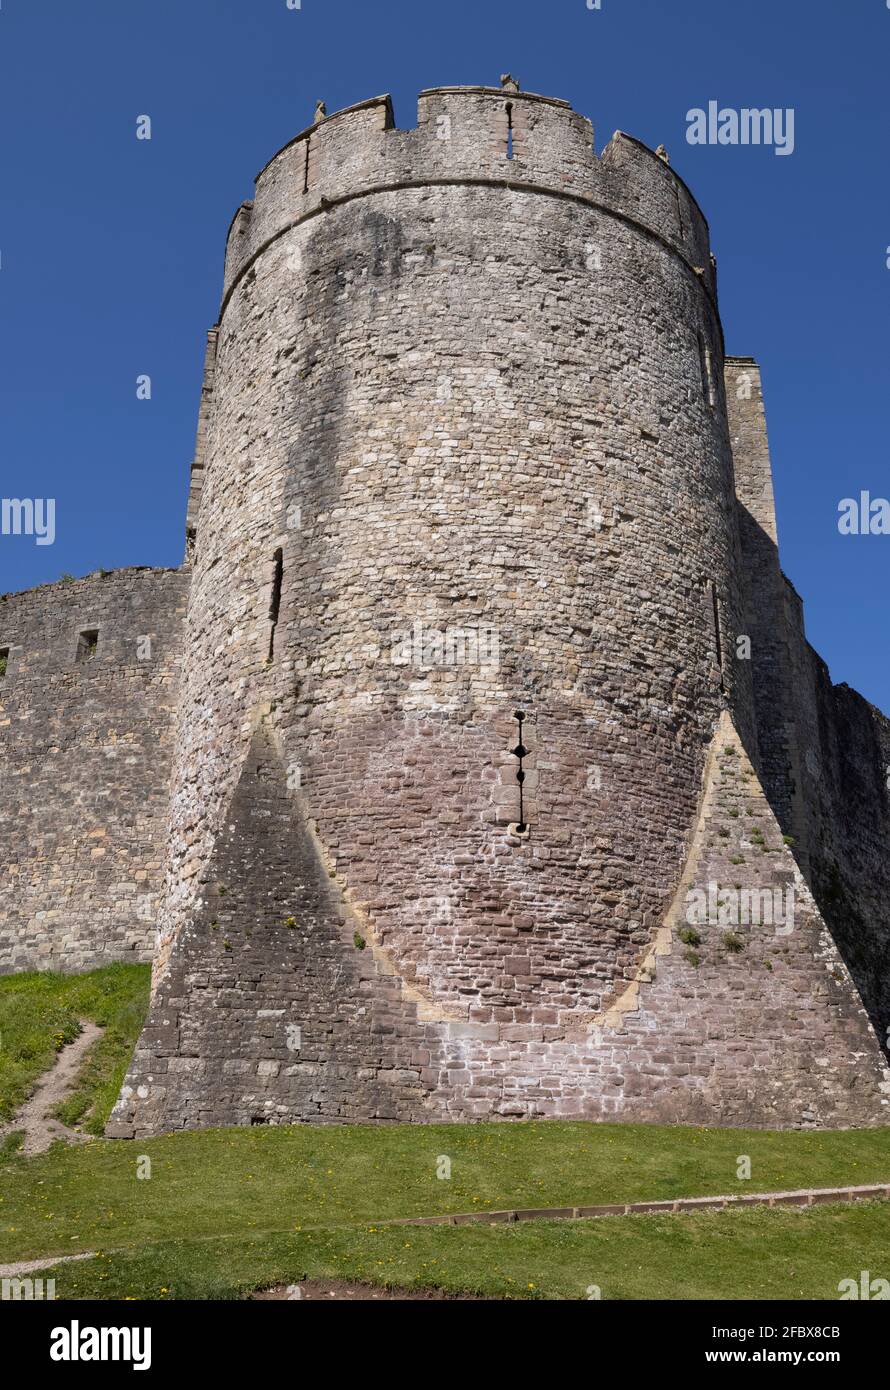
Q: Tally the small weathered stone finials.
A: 3